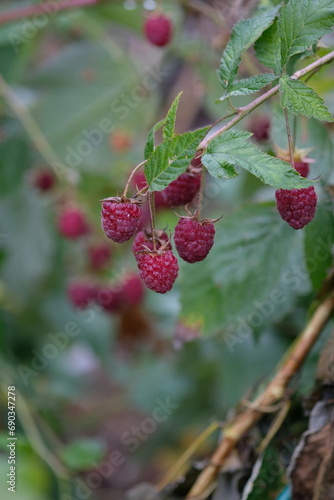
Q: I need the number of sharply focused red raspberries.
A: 4